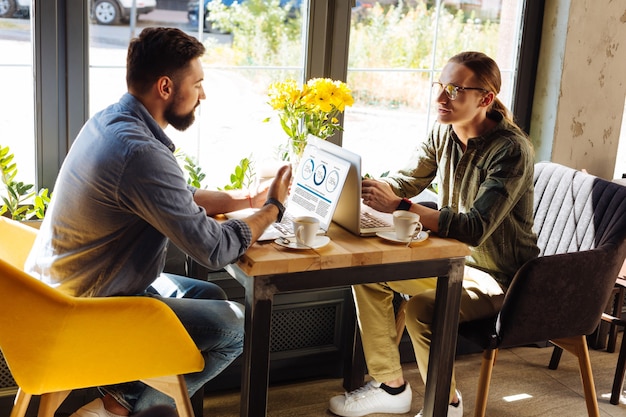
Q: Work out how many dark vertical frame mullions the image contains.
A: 3